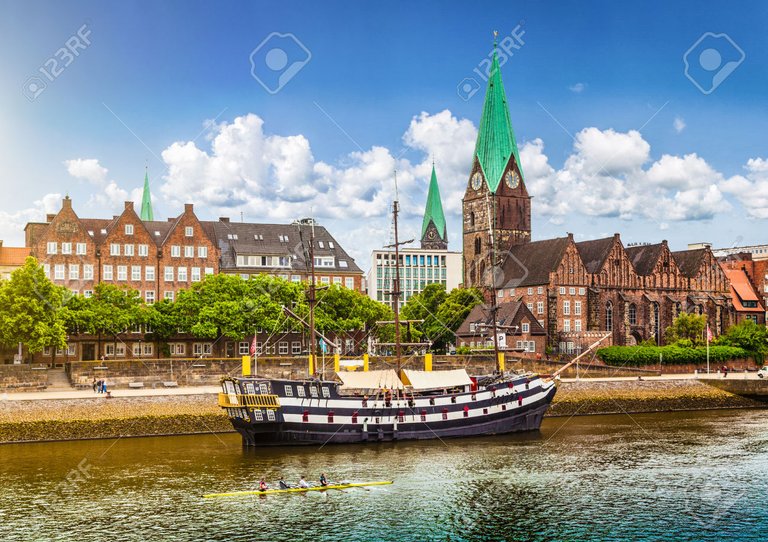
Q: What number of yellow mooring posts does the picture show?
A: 6